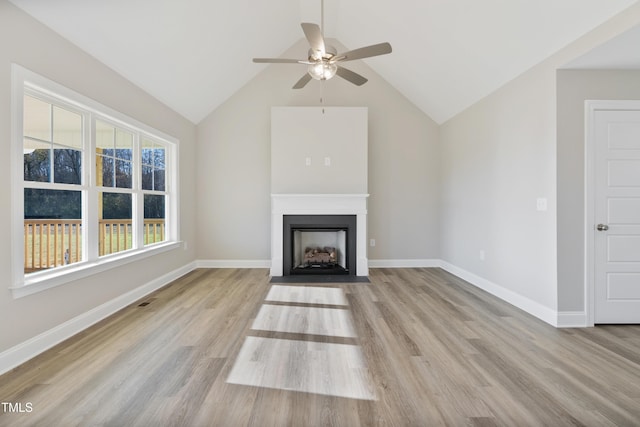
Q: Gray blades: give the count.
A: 5